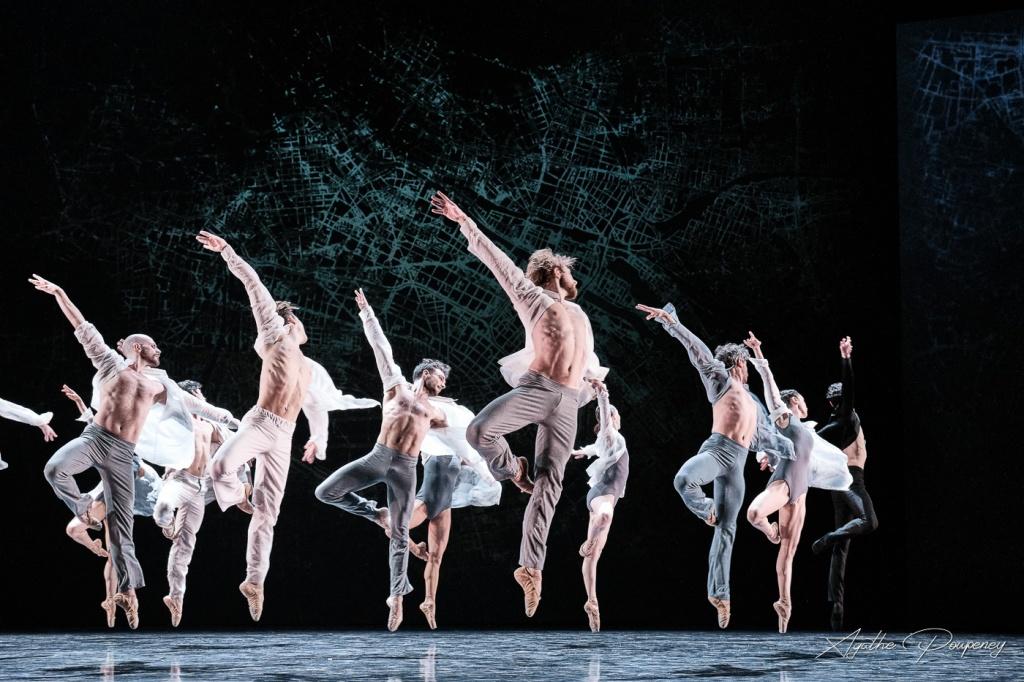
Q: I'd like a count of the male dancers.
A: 7